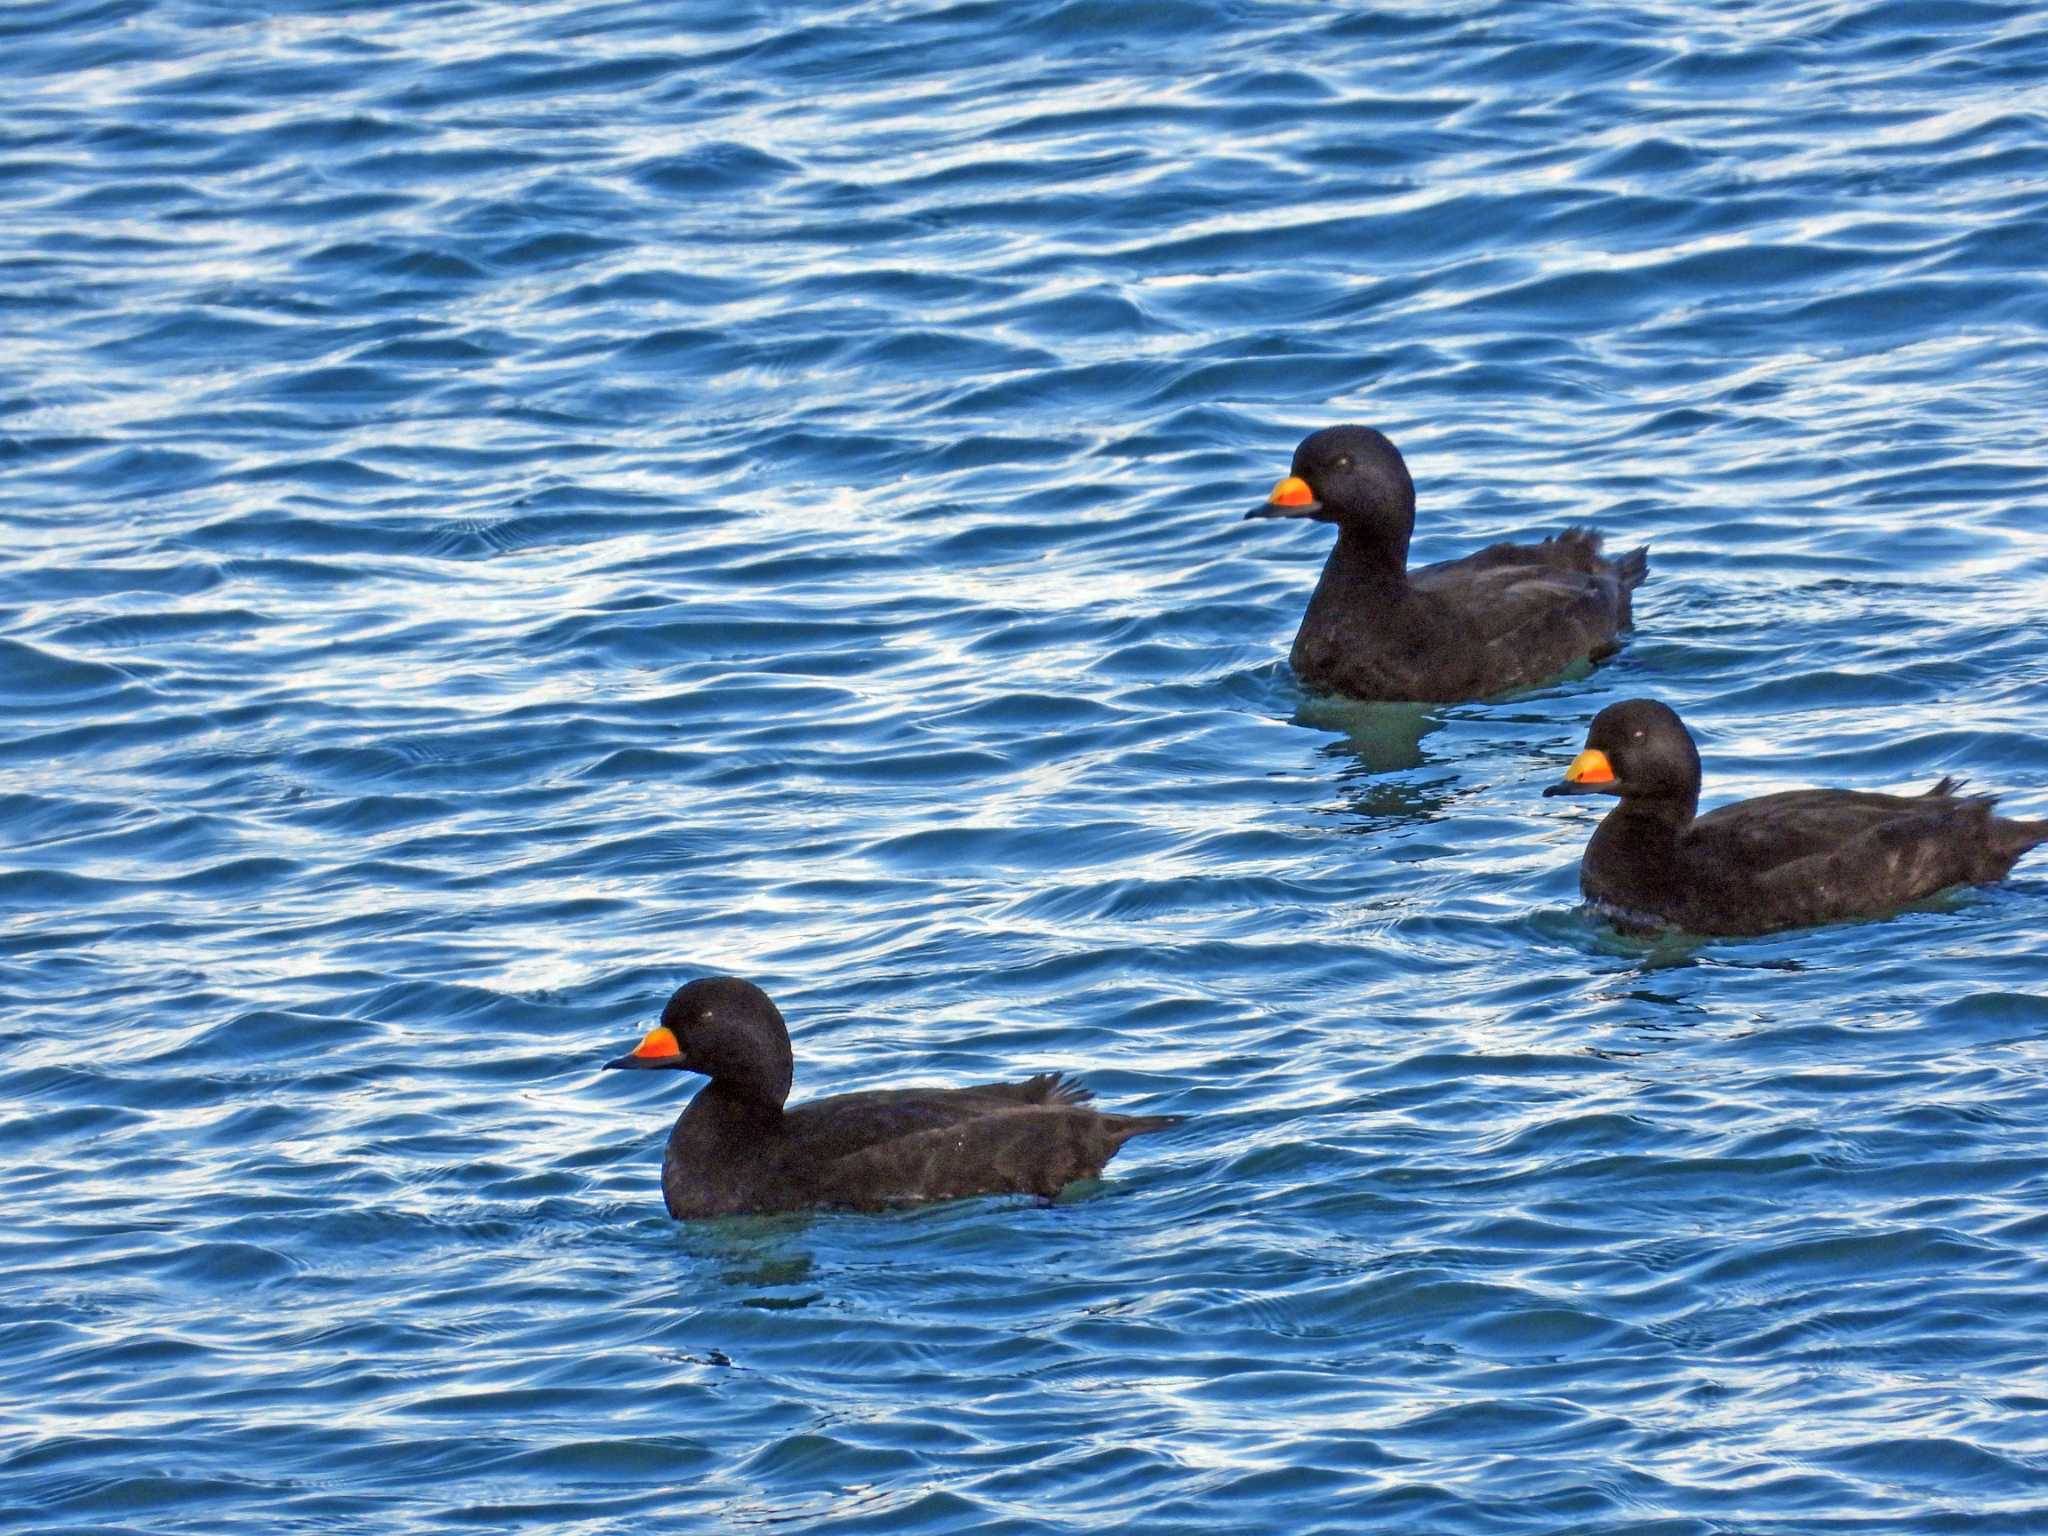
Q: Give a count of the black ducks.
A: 3